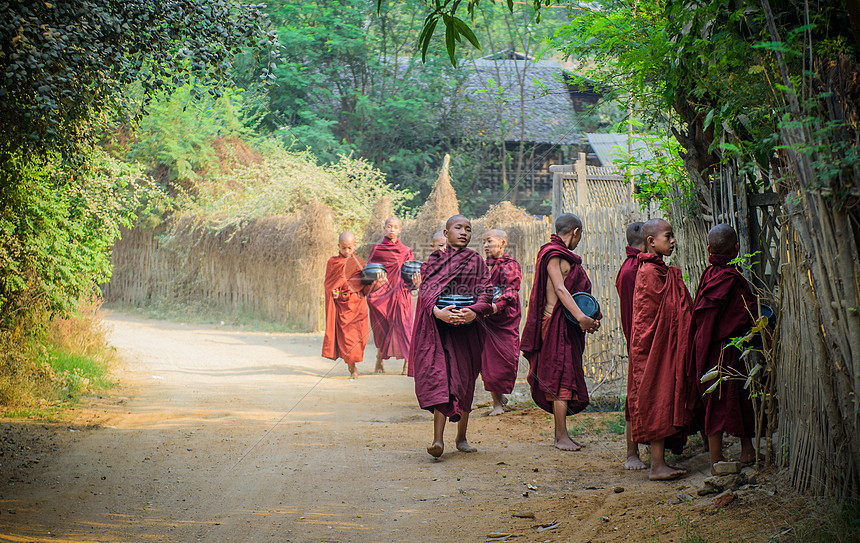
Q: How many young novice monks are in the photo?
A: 9